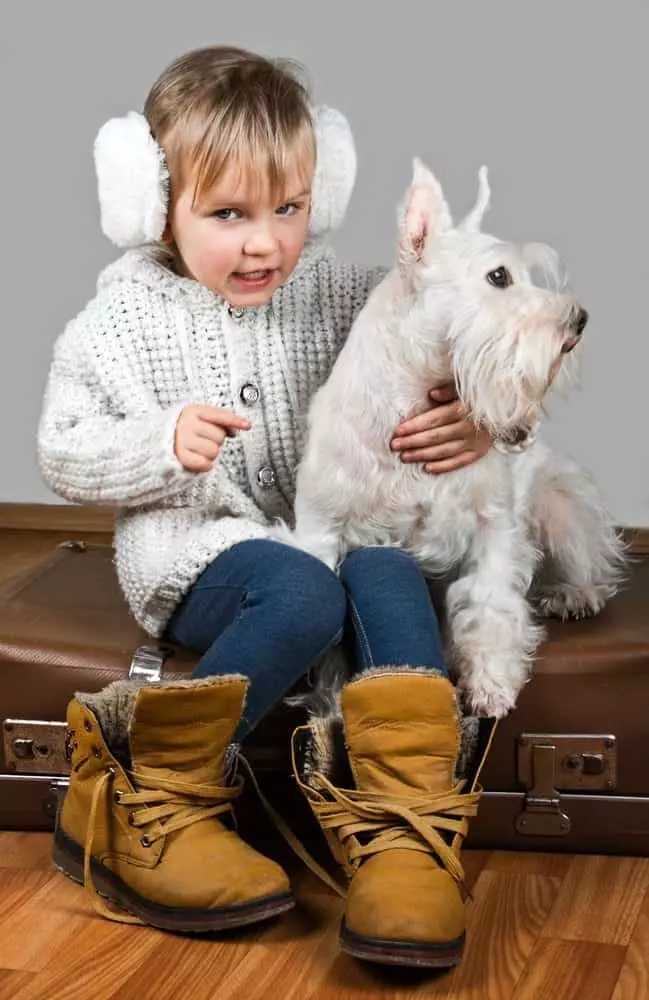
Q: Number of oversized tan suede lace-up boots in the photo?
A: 2